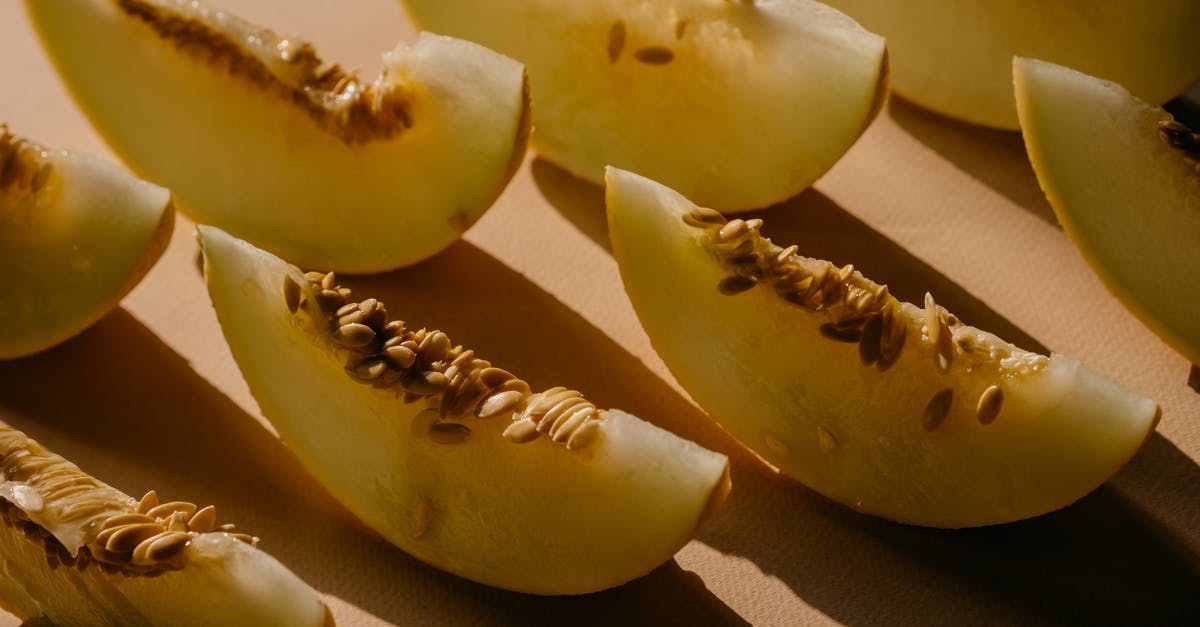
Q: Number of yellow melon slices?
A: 8